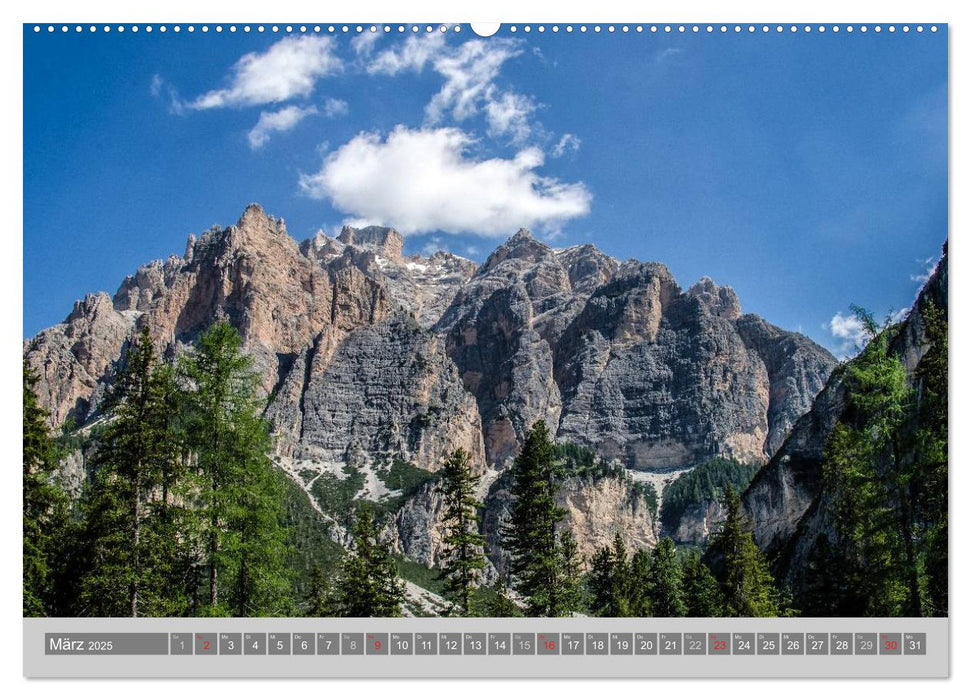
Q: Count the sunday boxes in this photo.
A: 5